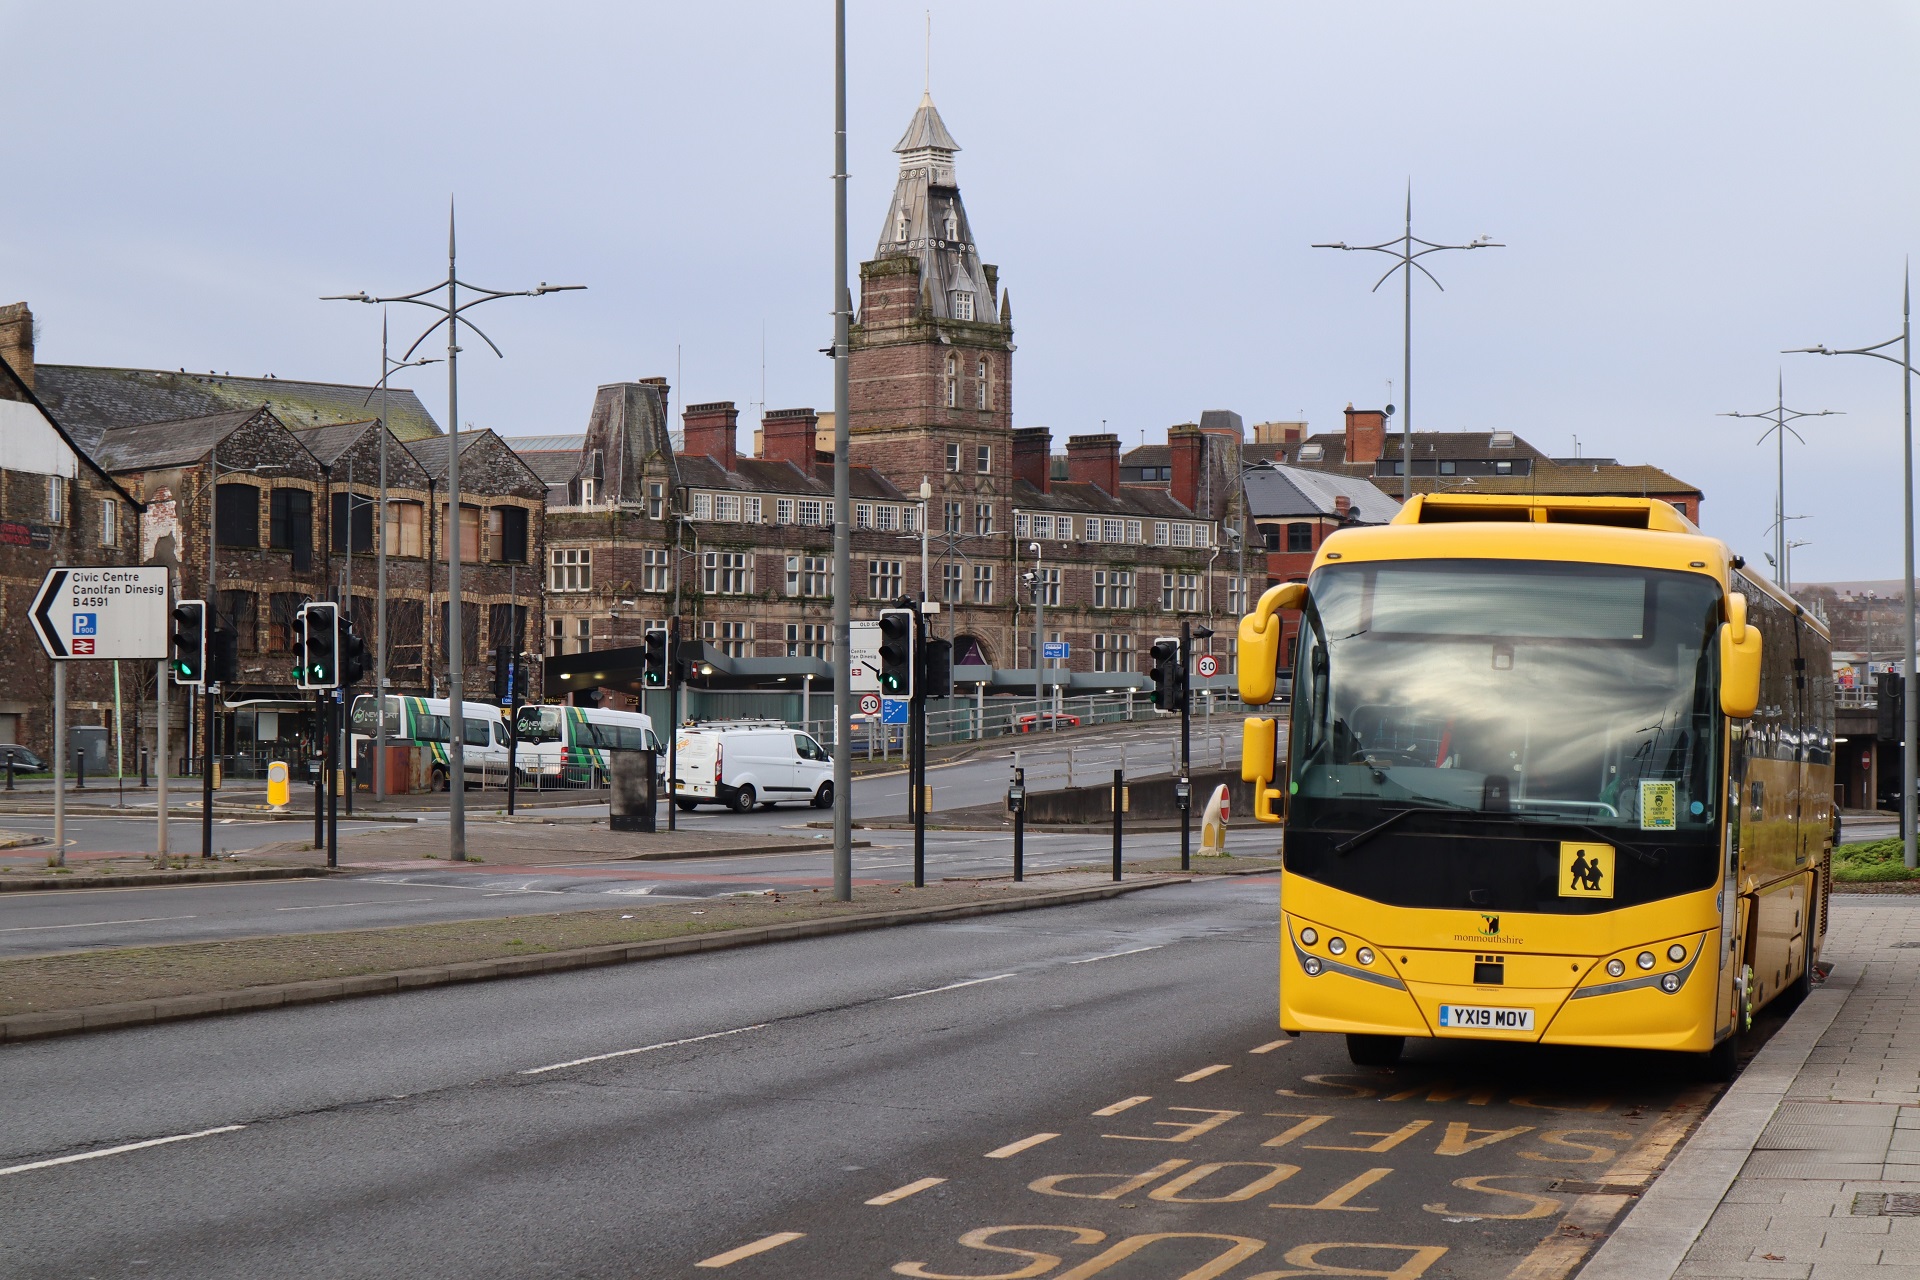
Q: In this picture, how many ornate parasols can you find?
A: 0